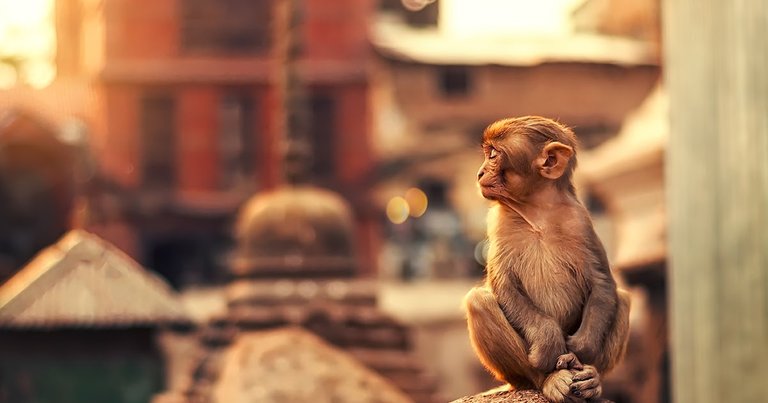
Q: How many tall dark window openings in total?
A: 3